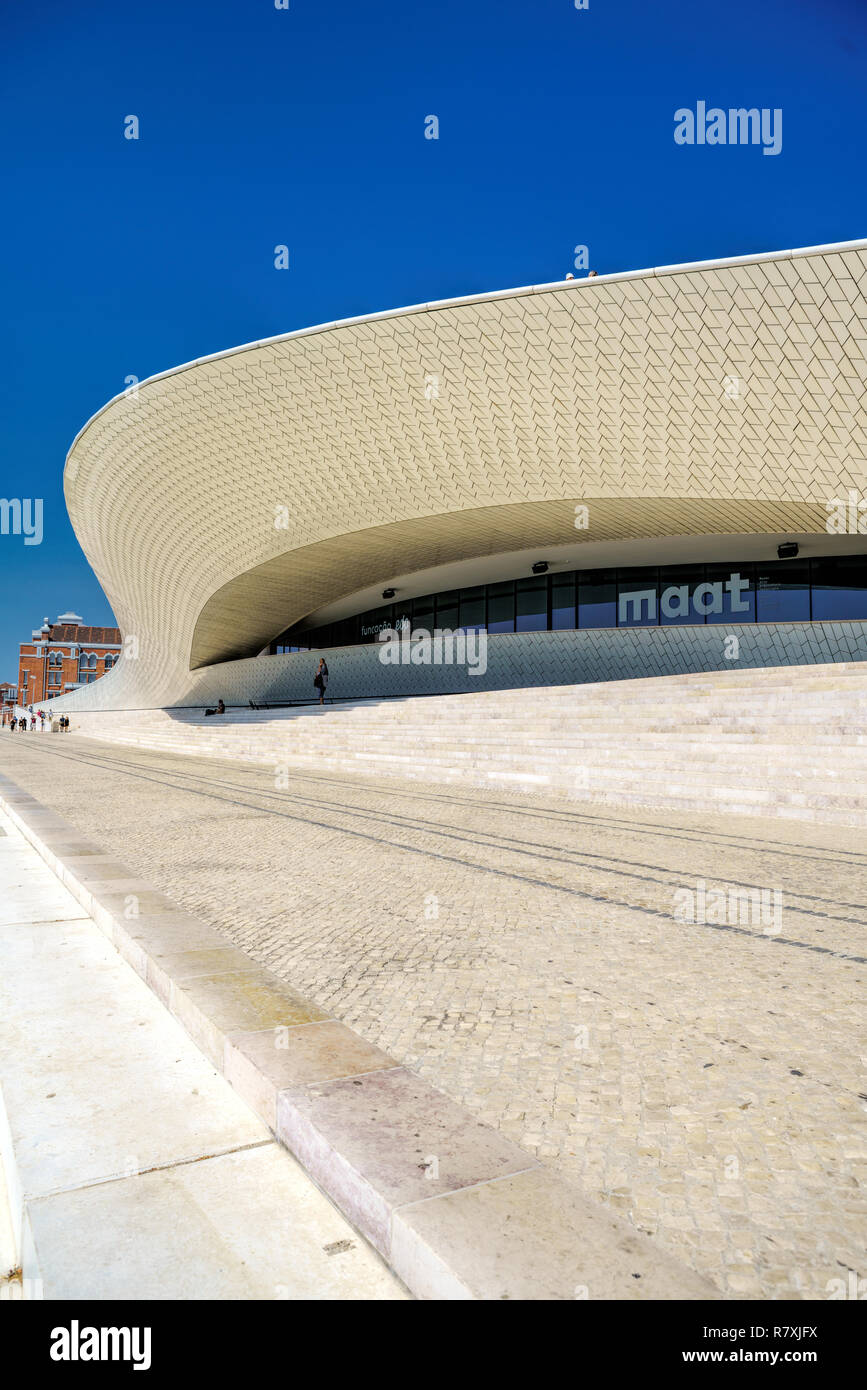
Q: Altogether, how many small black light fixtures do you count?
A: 3